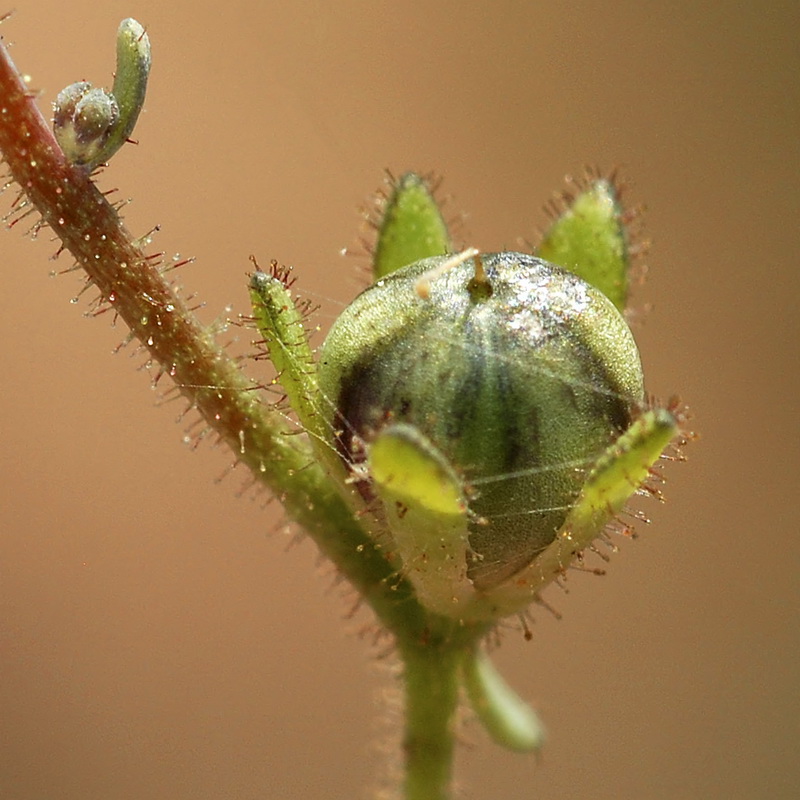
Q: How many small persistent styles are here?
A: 1